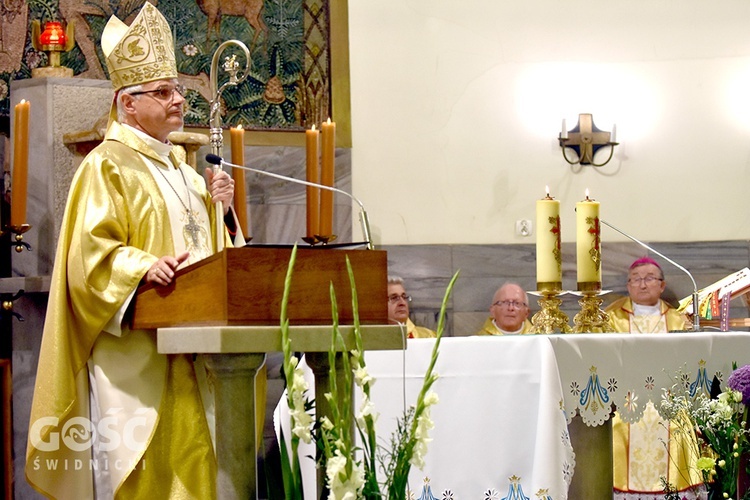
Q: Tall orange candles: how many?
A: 4